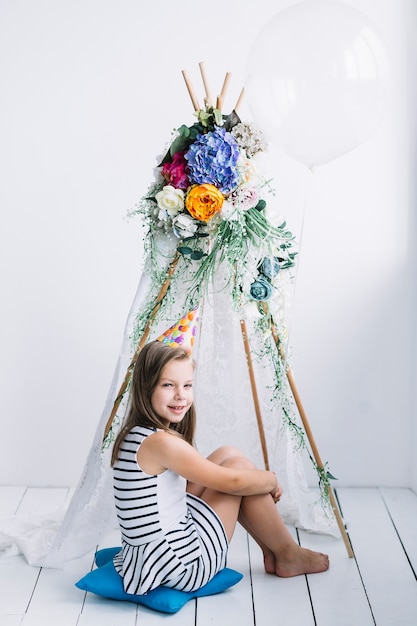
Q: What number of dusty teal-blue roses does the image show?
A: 2